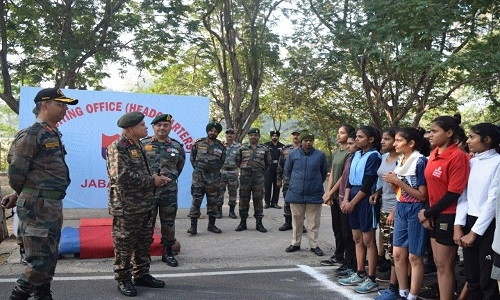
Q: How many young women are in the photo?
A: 7